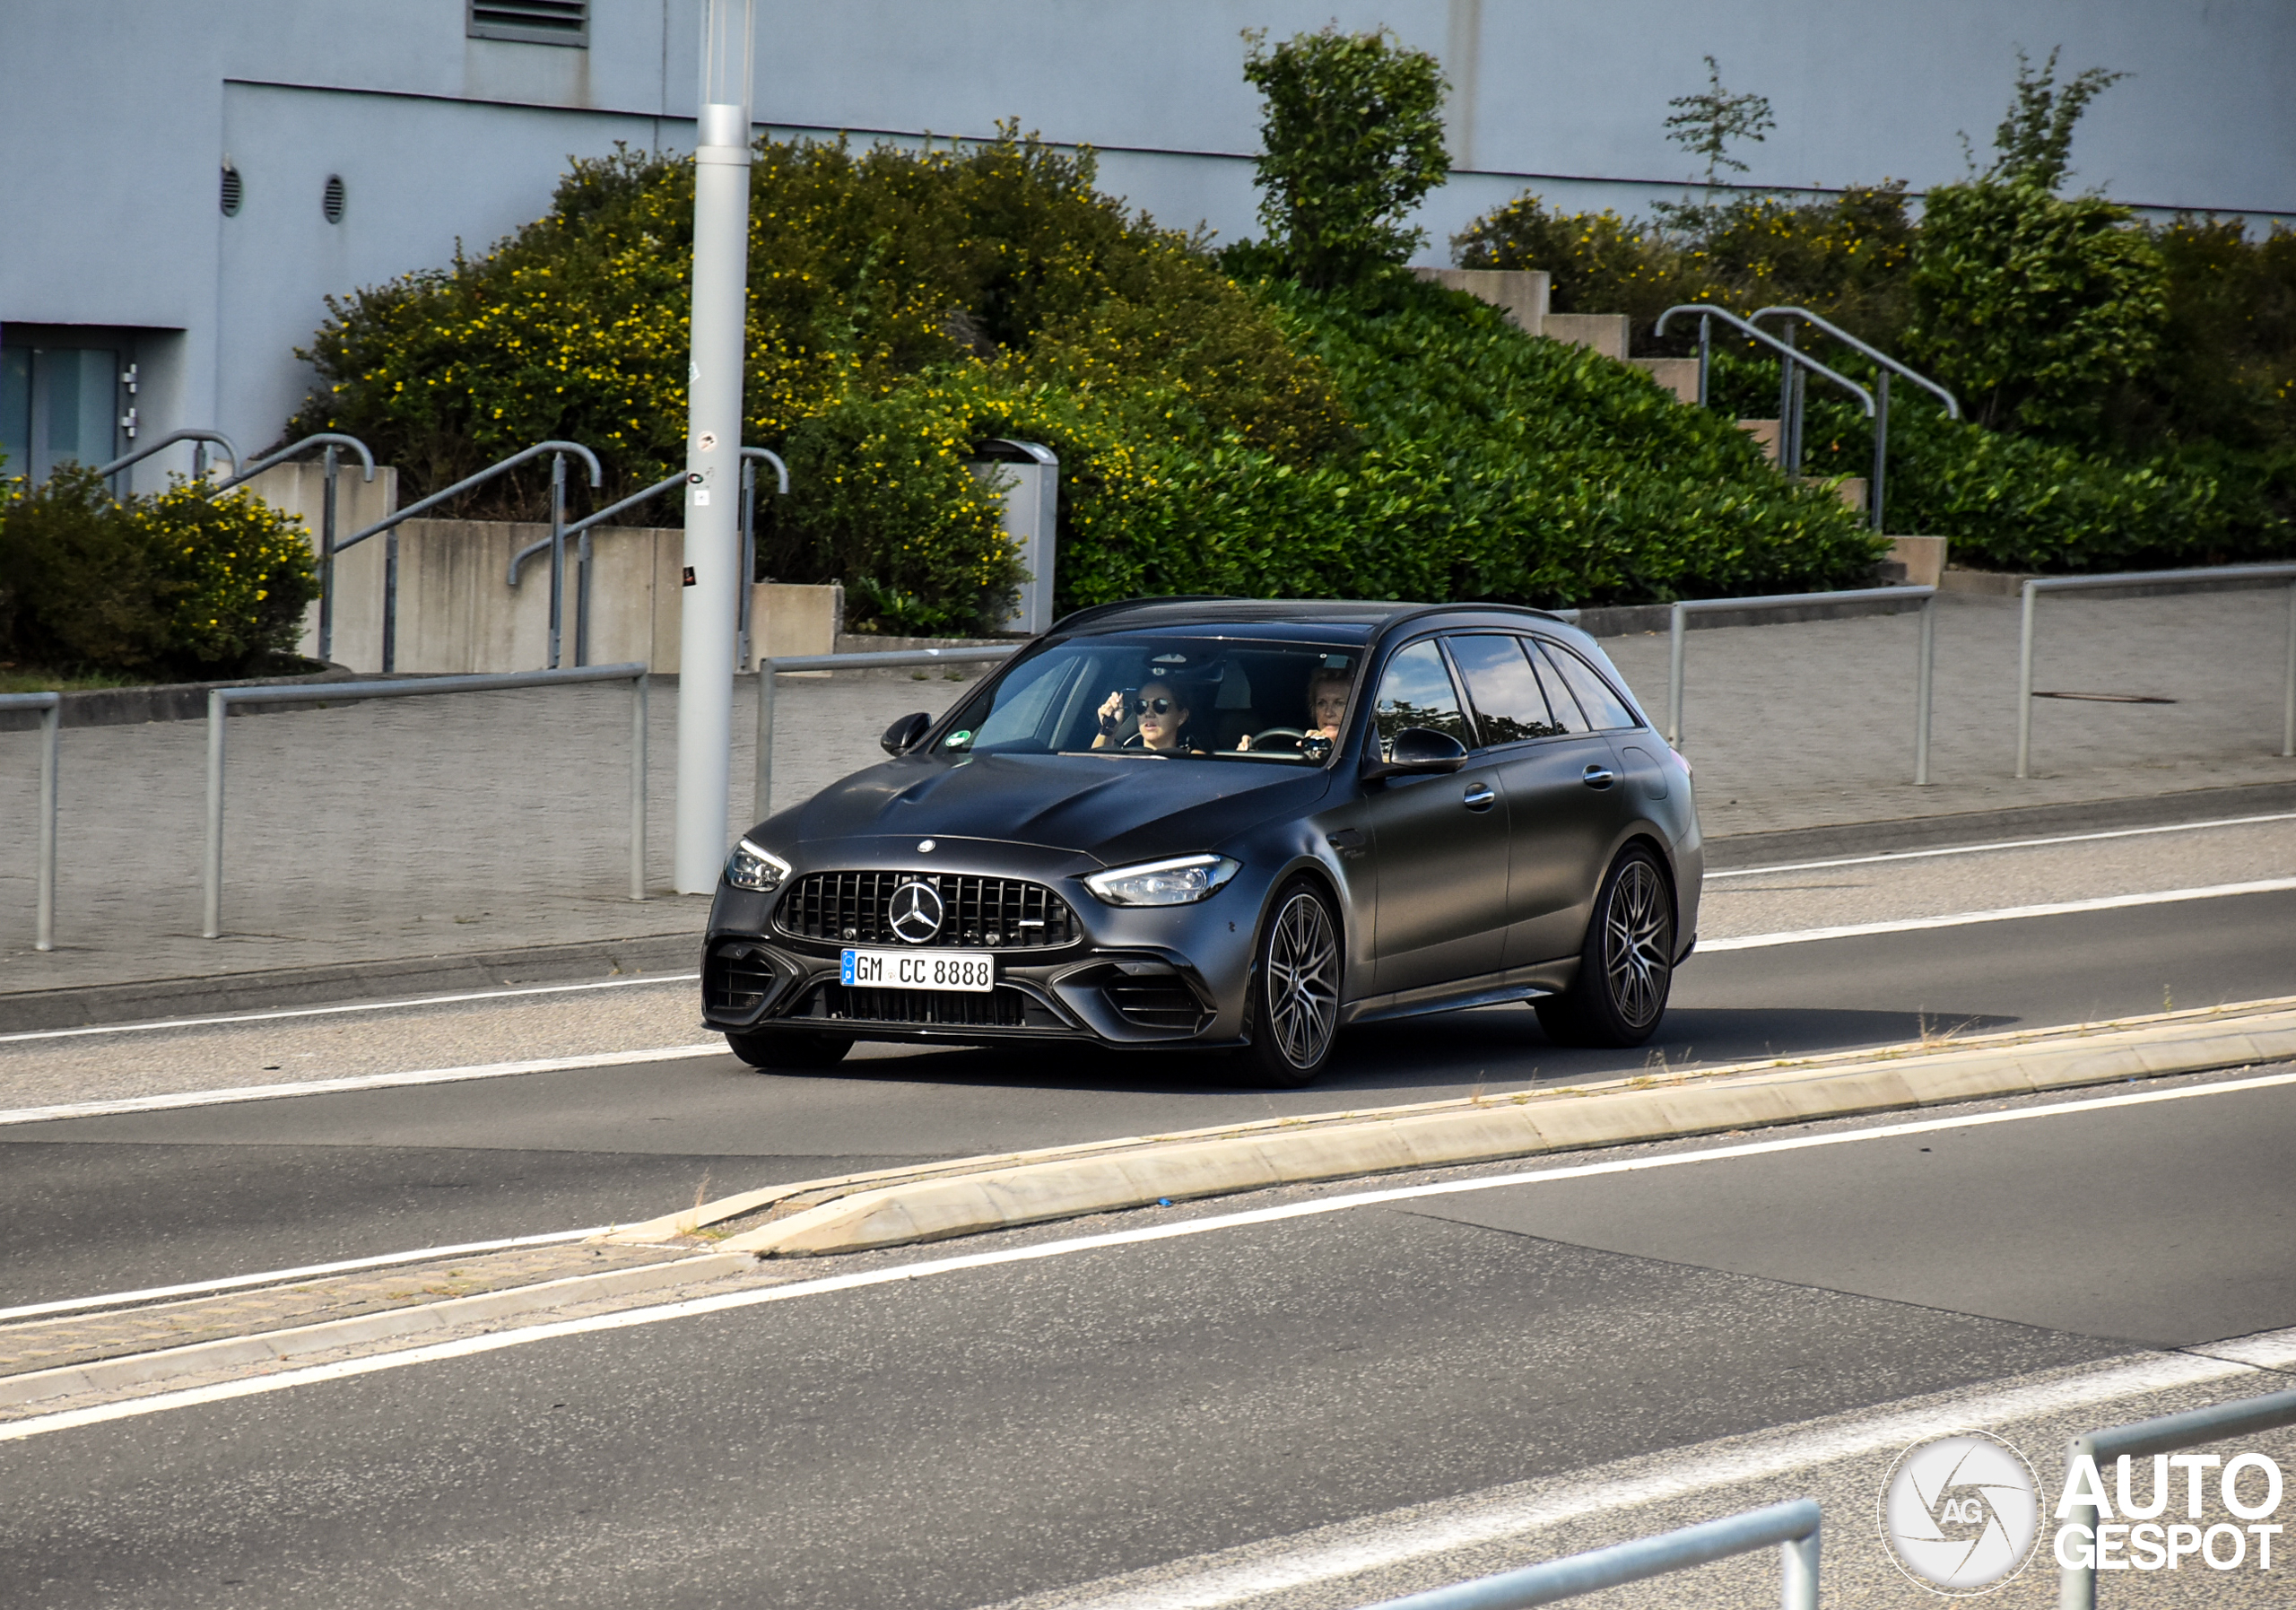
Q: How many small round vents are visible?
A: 2